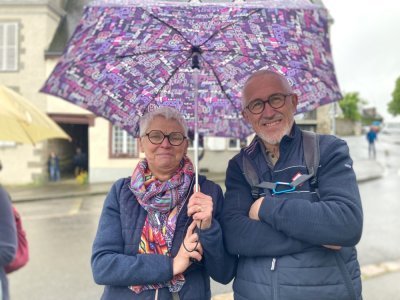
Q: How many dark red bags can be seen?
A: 1